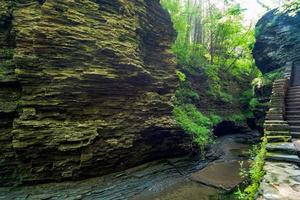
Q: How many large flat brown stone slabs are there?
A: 1